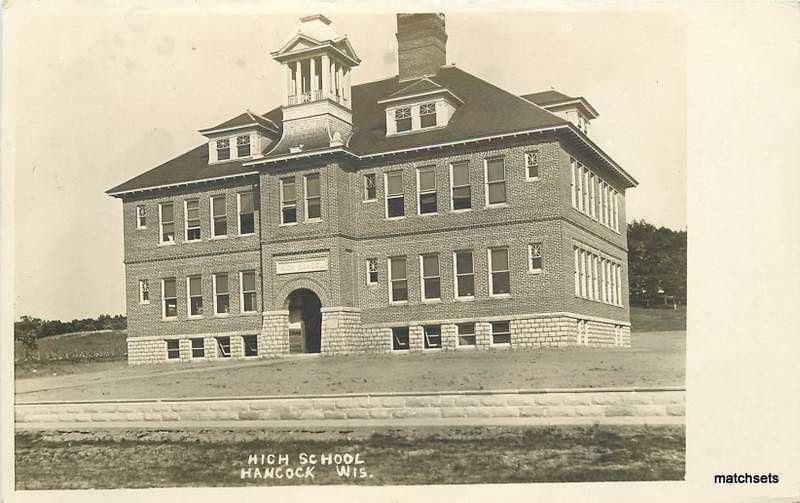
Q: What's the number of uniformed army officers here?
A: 0